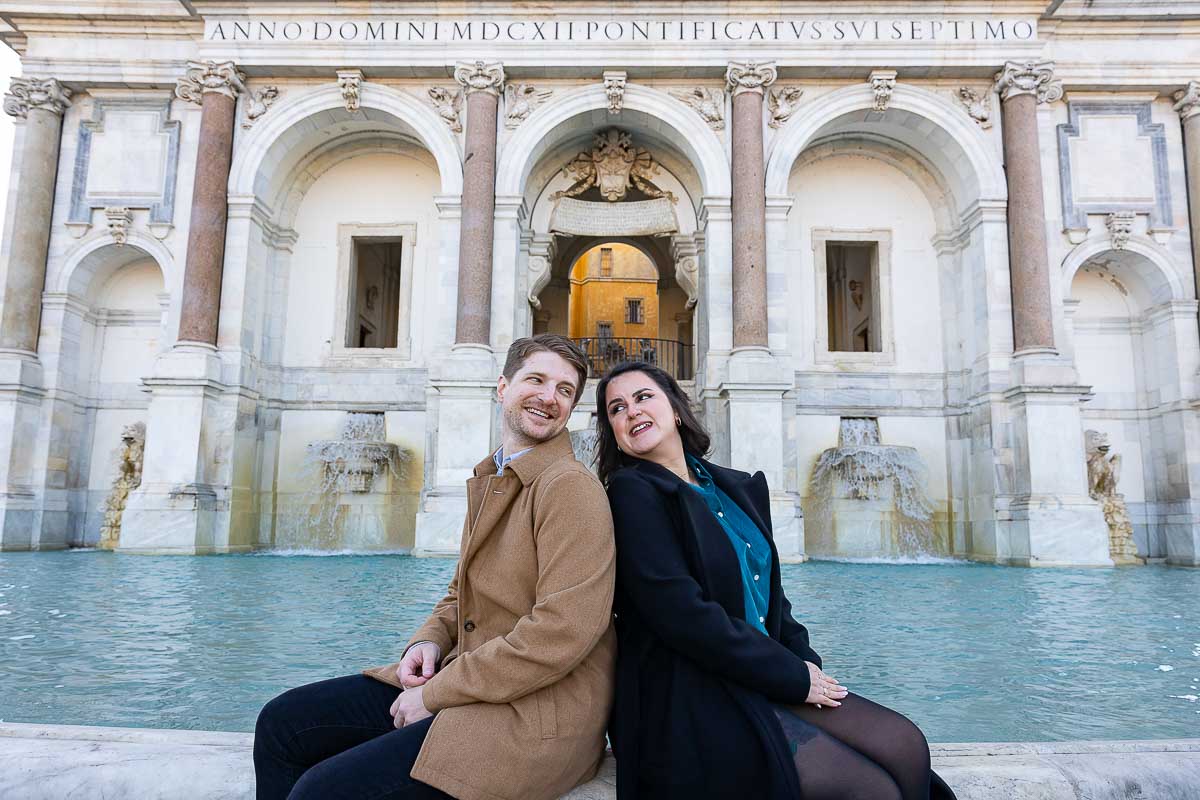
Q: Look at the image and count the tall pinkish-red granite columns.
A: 4